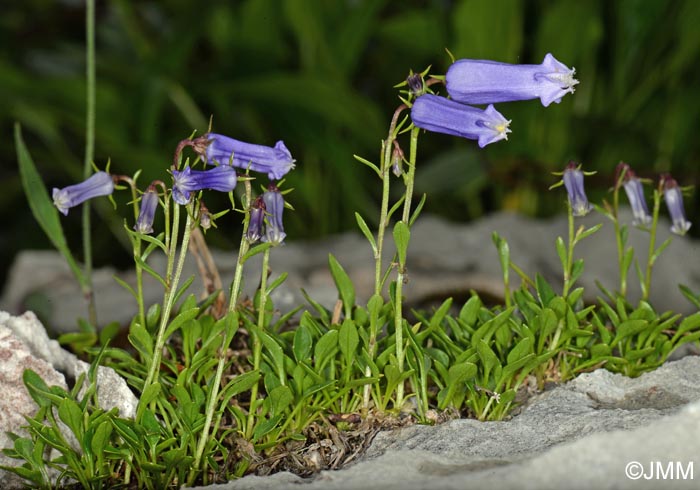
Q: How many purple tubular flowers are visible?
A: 11